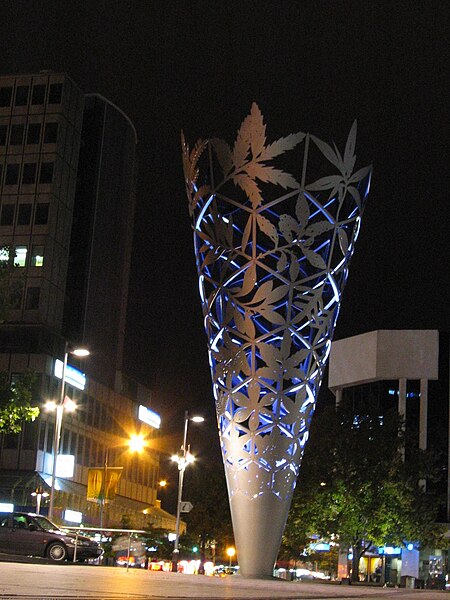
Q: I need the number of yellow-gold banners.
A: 2